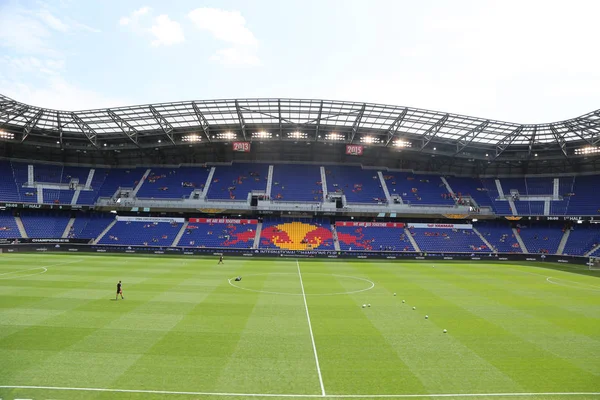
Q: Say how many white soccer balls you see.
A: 7